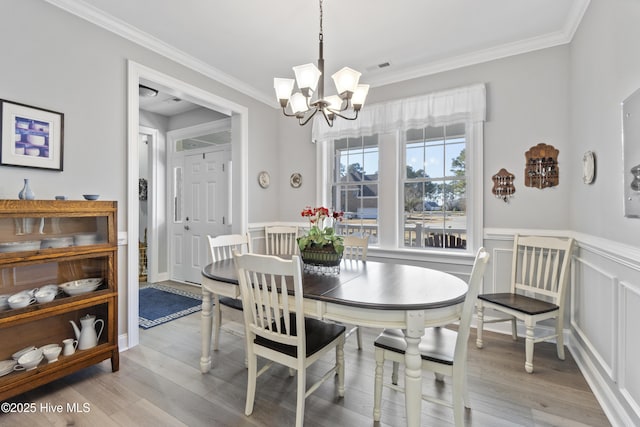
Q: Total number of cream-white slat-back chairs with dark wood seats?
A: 6